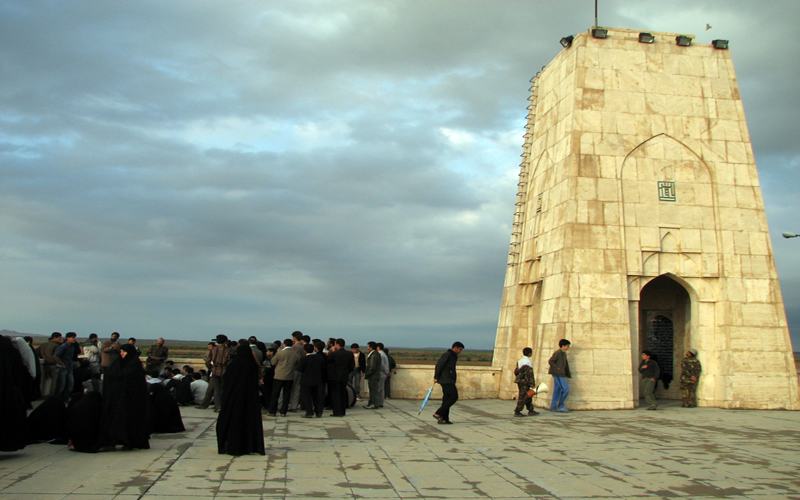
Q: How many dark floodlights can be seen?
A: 5